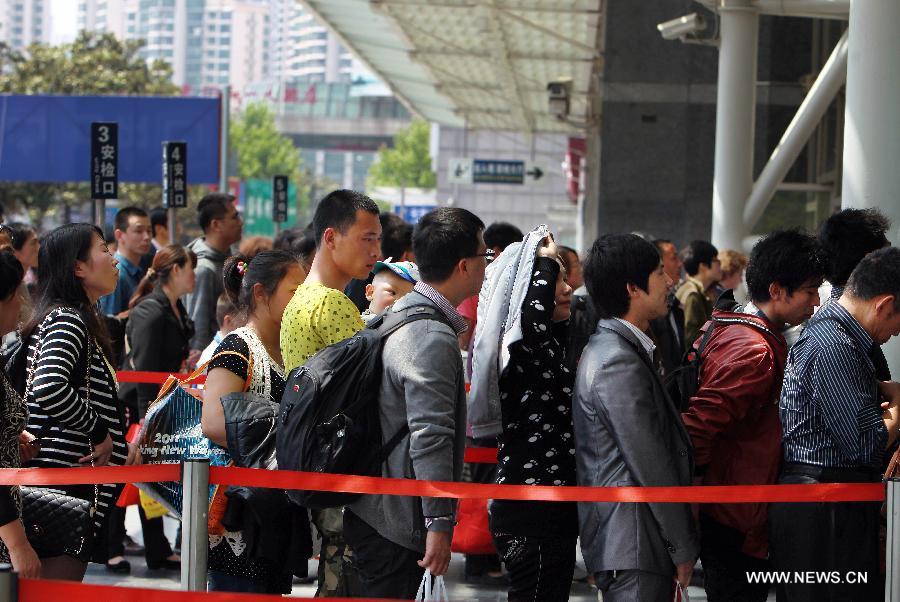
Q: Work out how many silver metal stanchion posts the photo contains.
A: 3